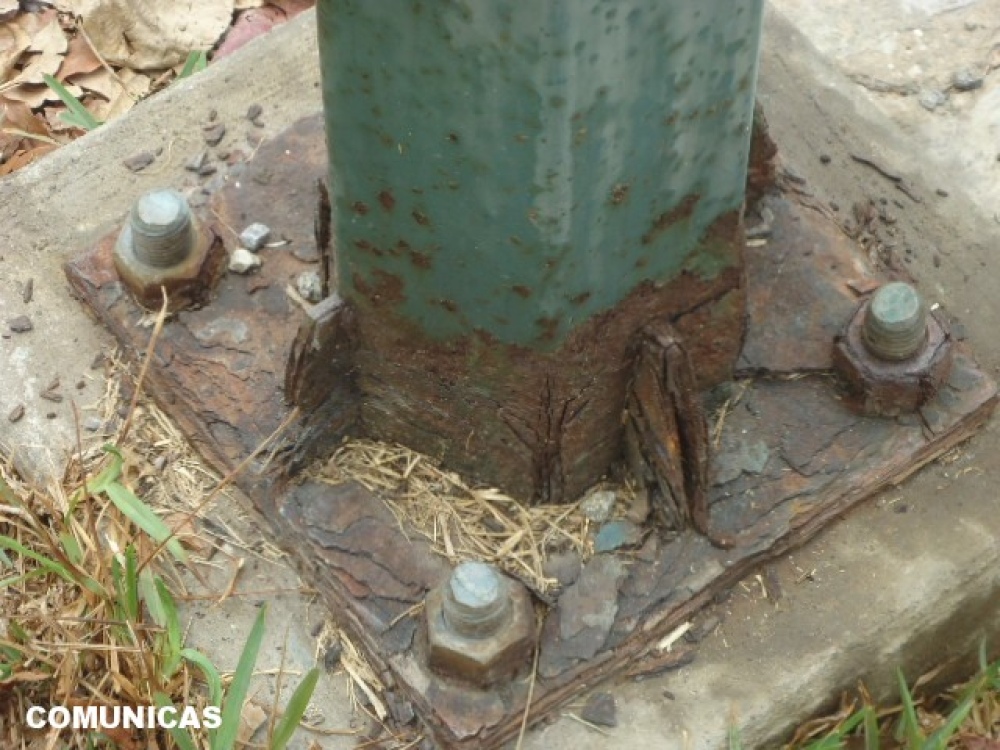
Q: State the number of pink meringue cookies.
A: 0